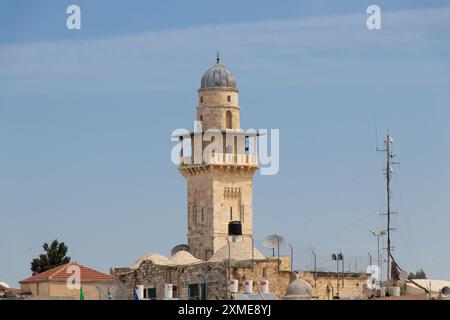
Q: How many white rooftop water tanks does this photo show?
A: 5